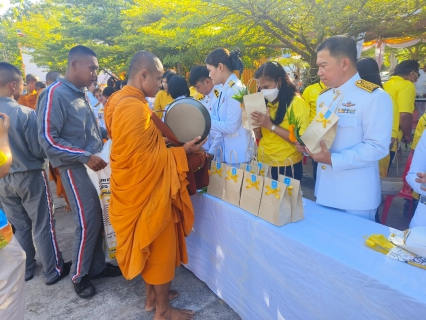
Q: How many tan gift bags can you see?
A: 9